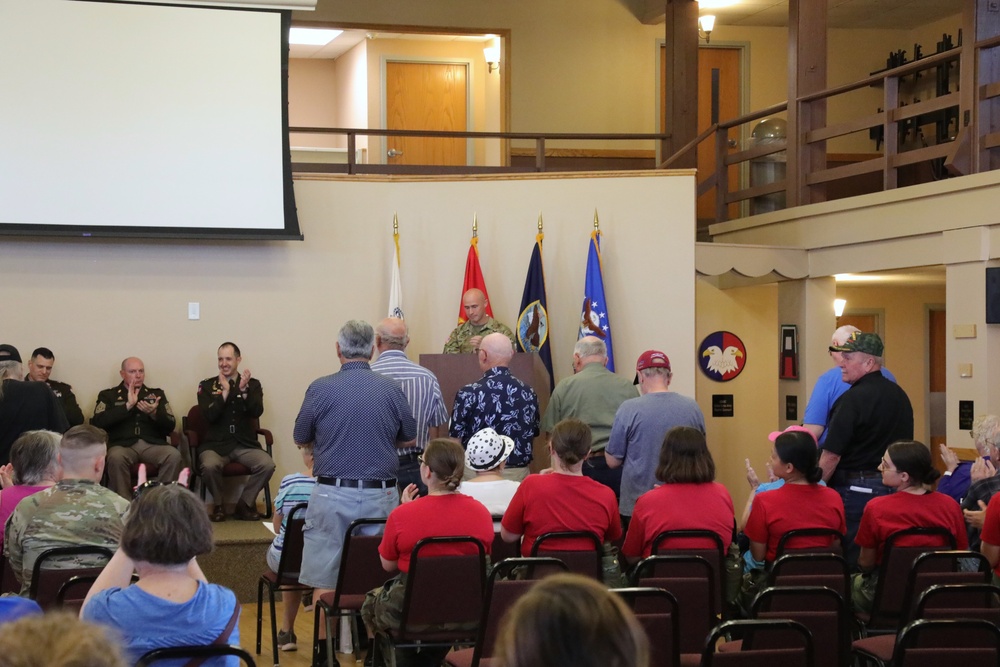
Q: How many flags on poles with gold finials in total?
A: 4